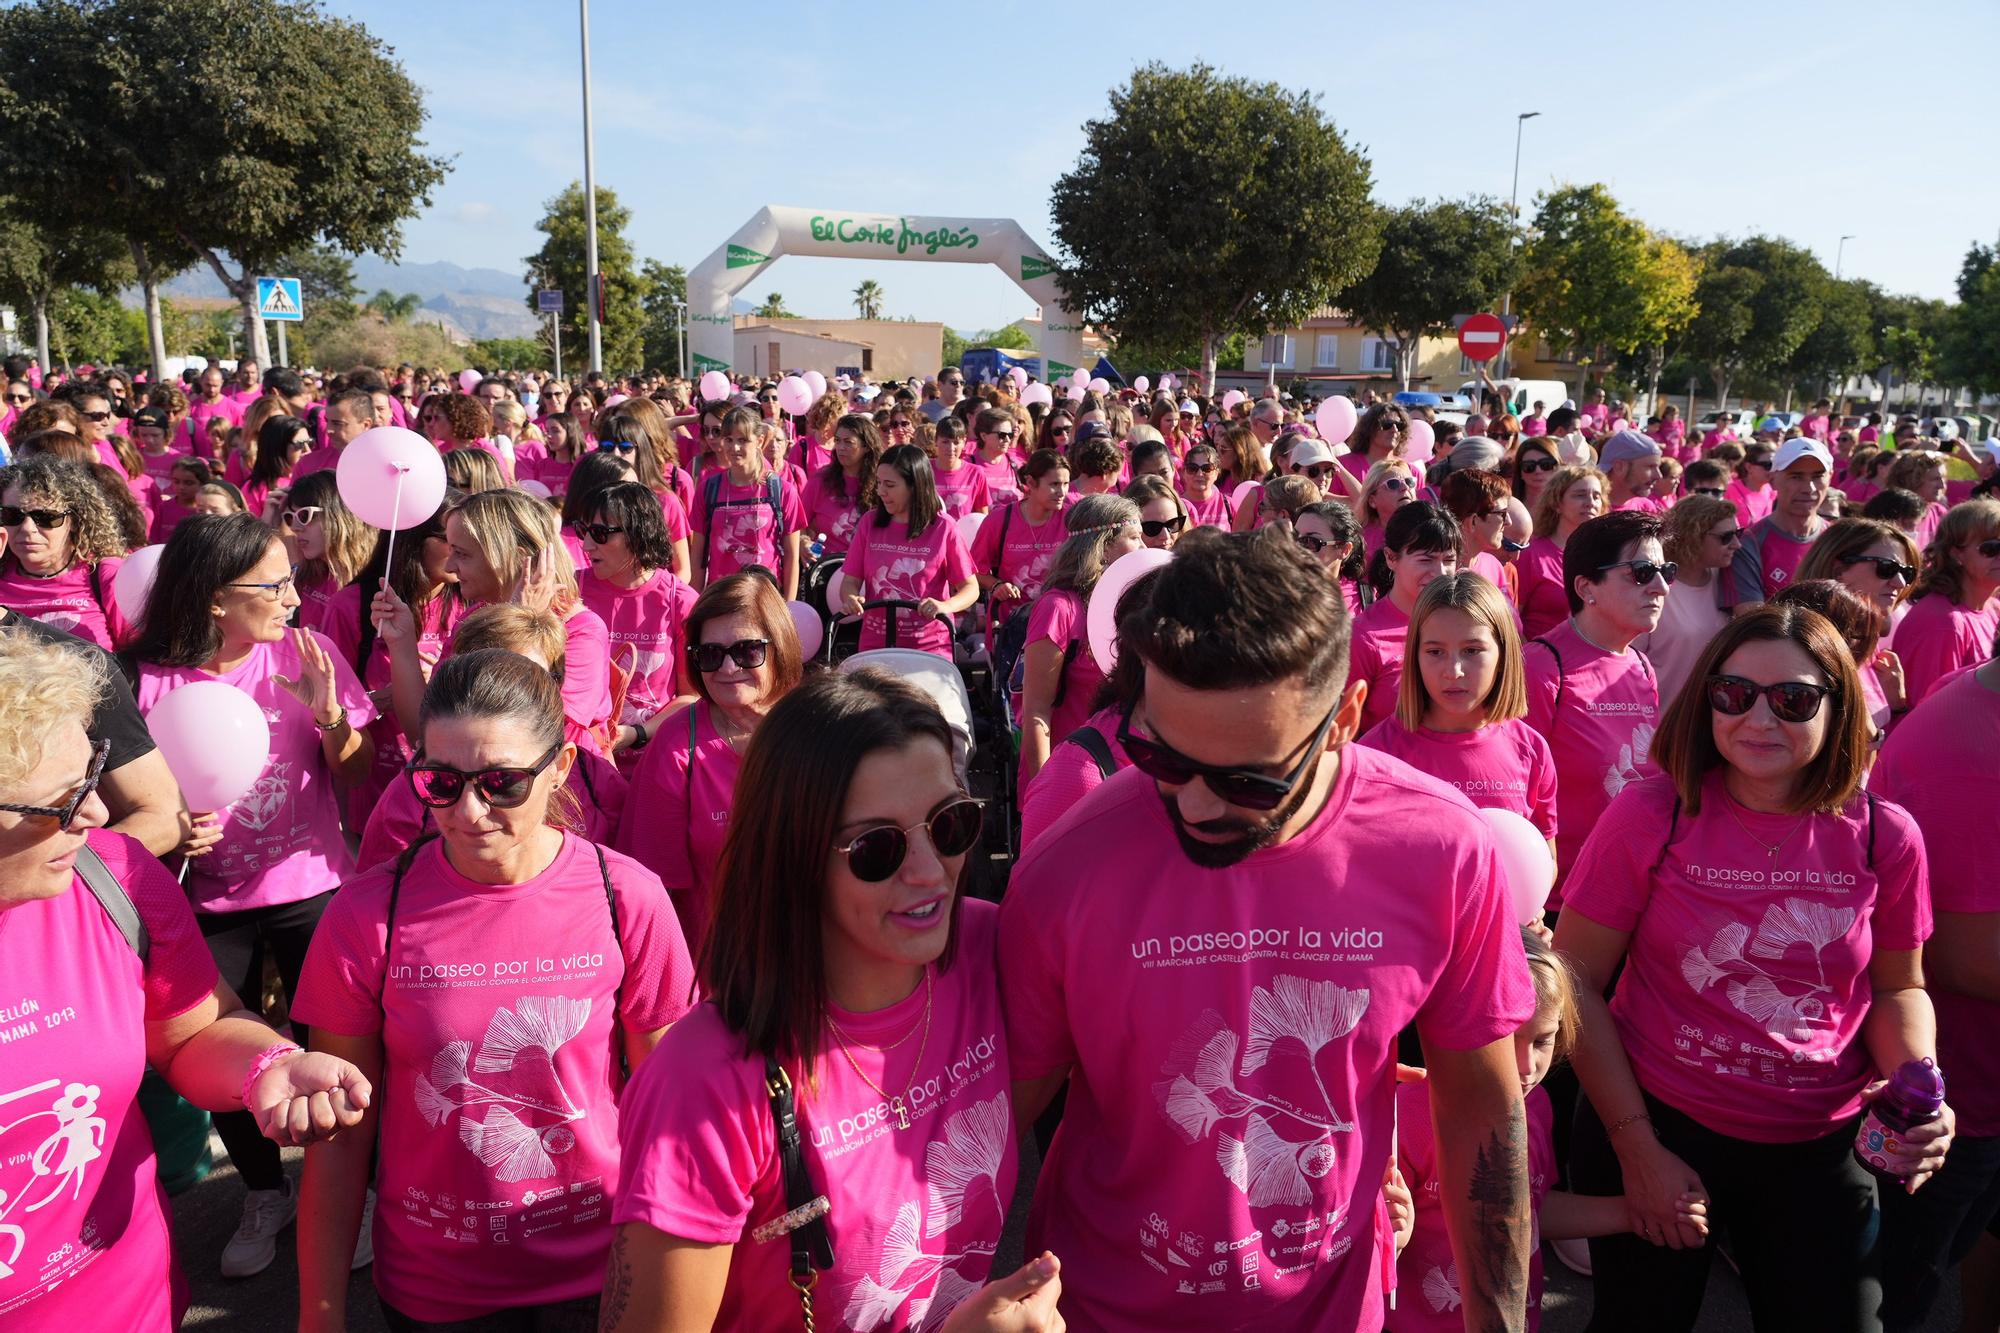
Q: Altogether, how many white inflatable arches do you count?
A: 1